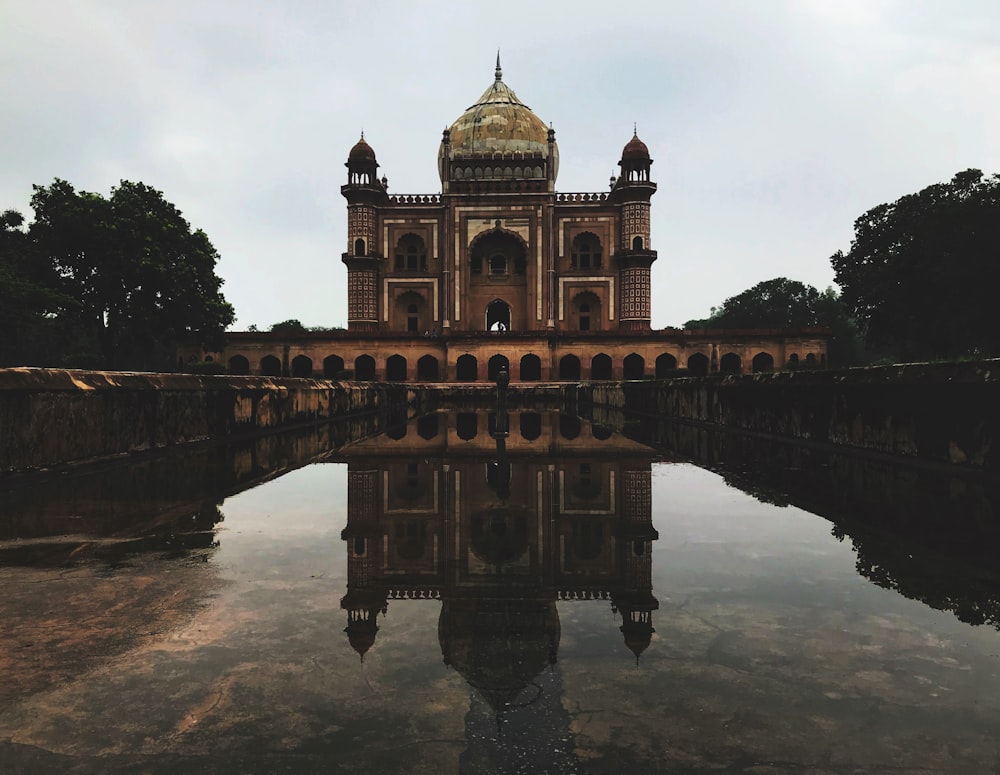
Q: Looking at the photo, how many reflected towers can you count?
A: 2